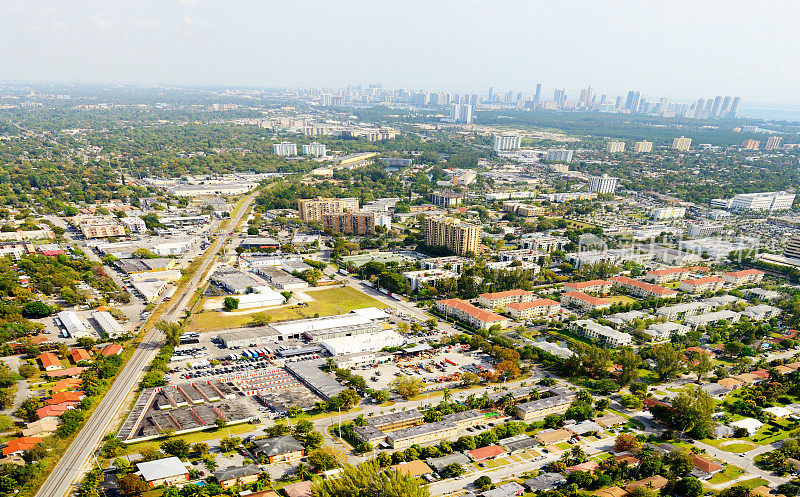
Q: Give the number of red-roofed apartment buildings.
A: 9